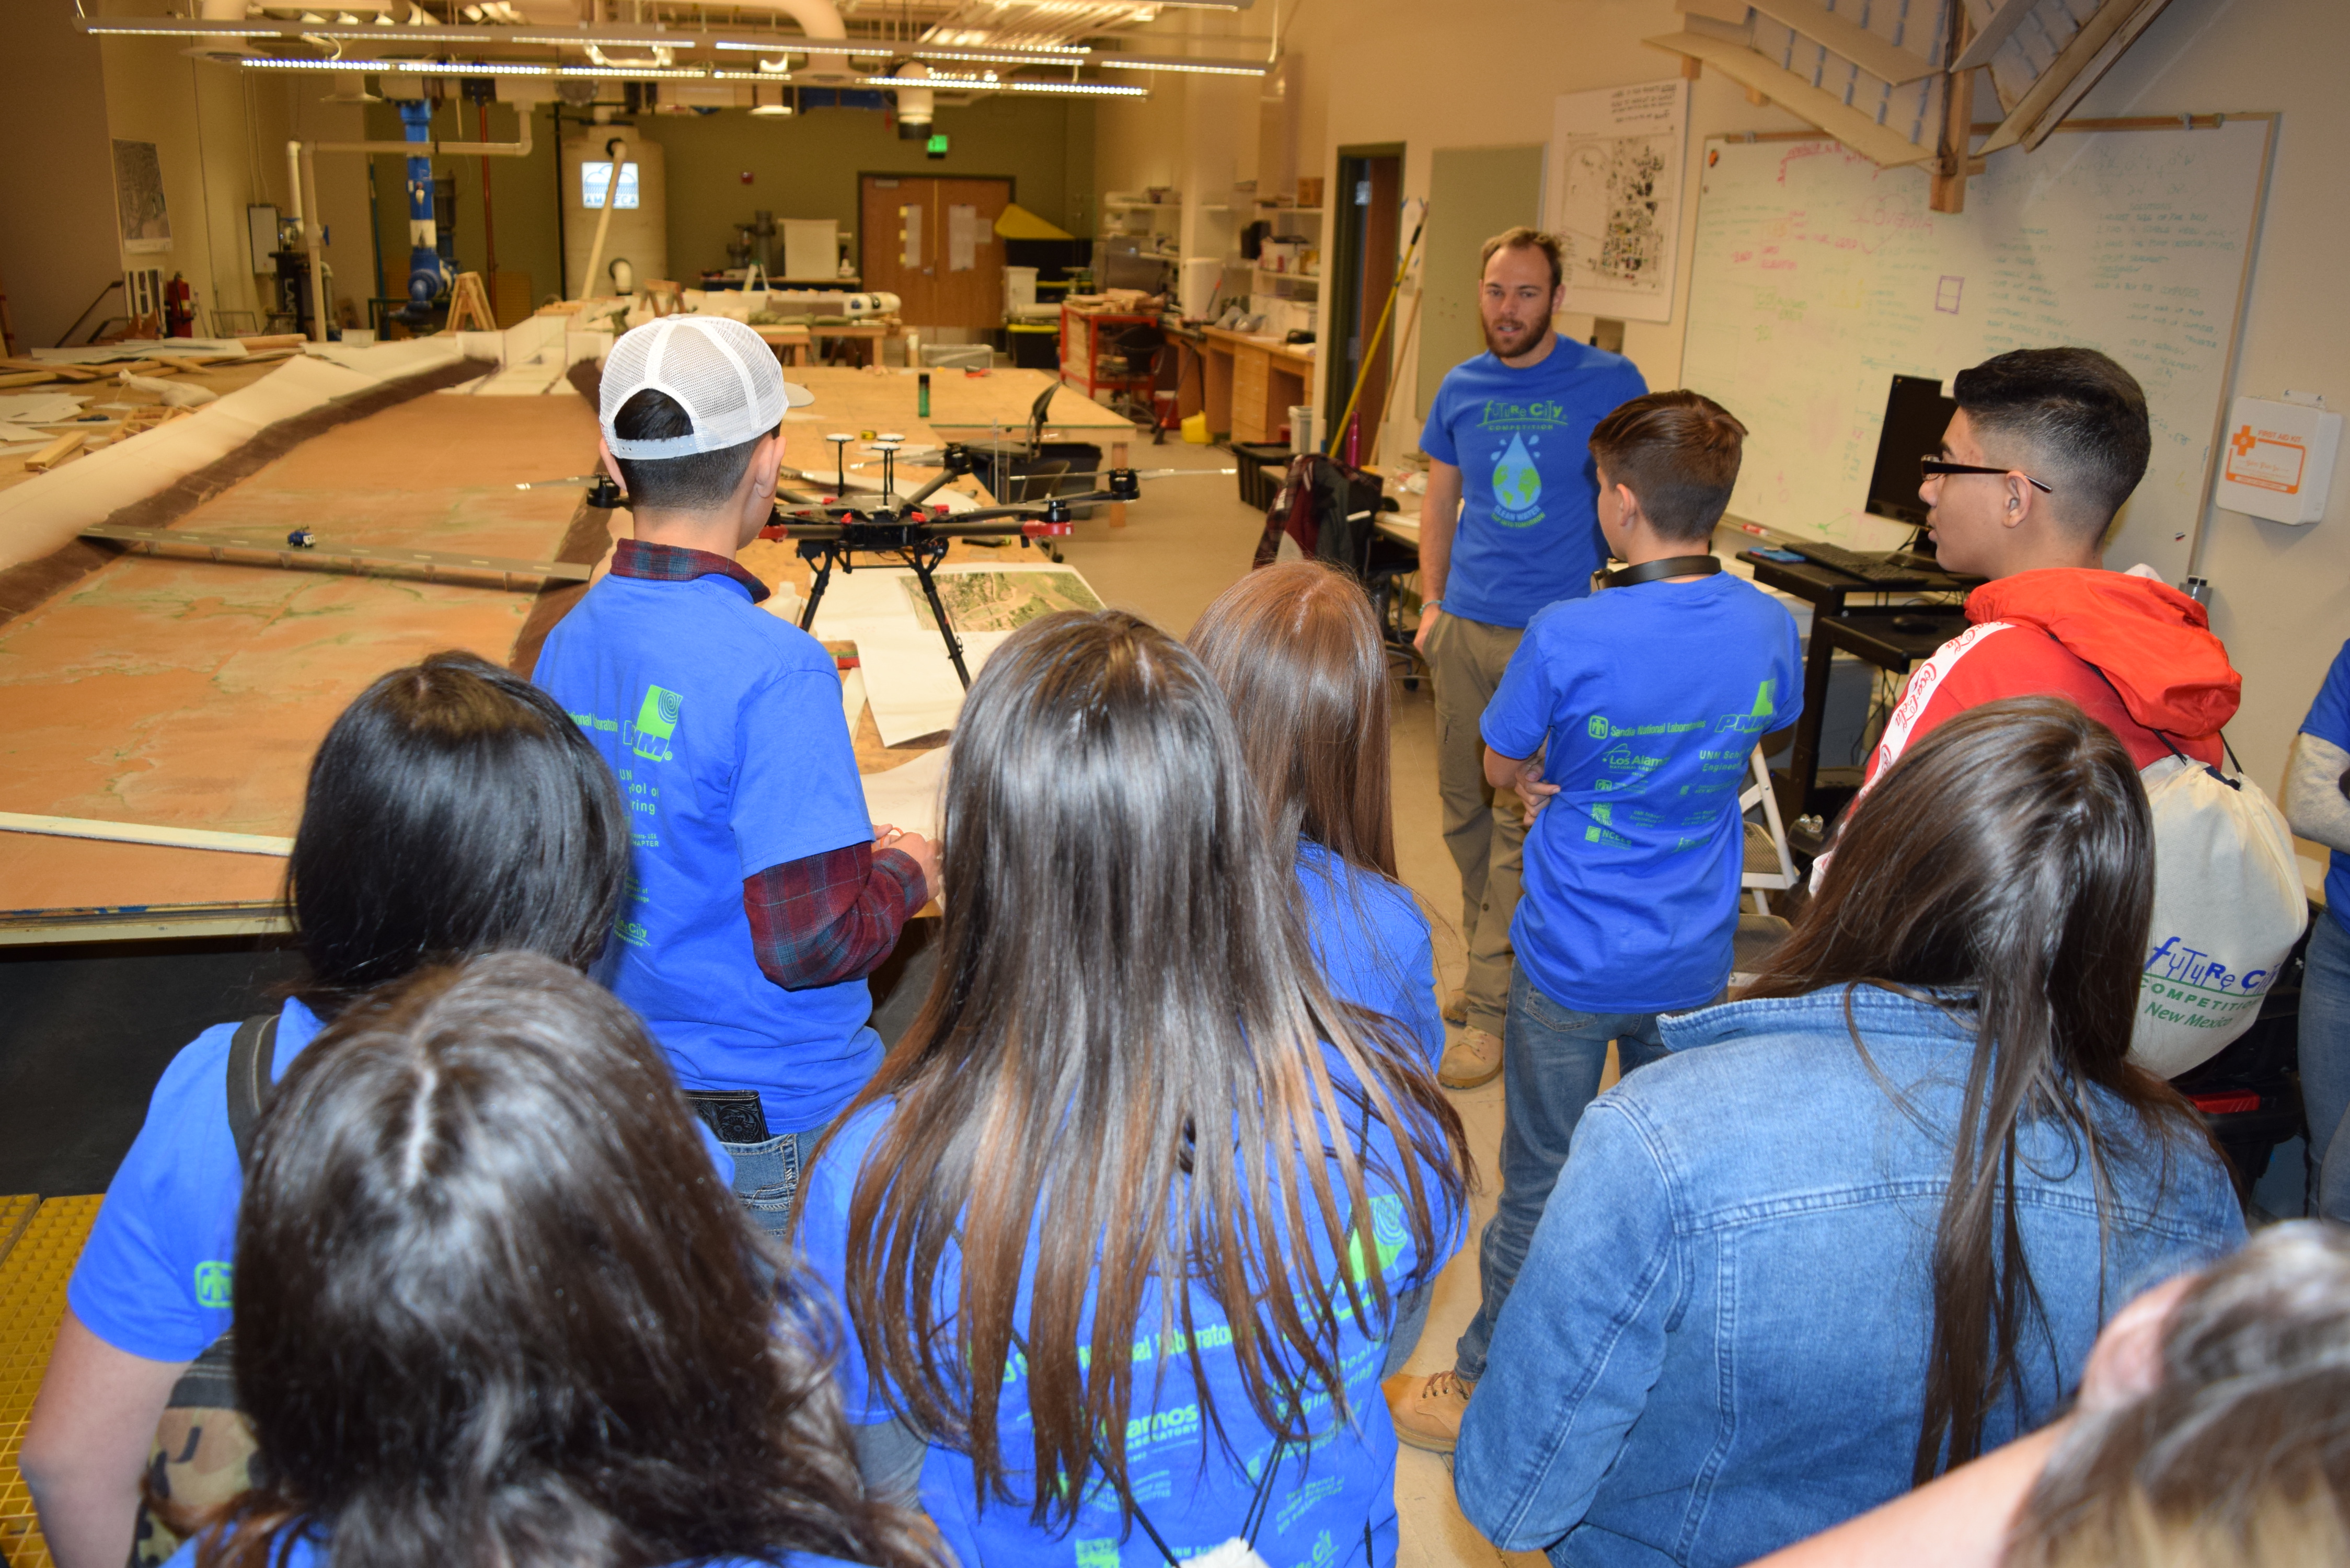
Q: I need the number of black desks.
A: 1